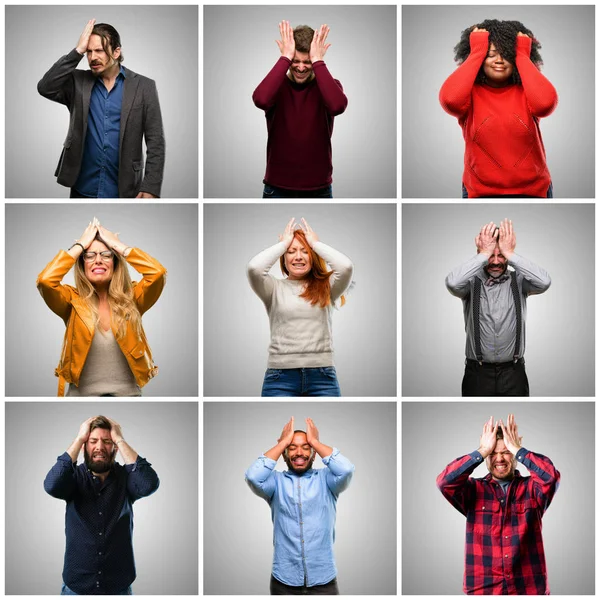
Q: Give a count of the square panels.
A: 9